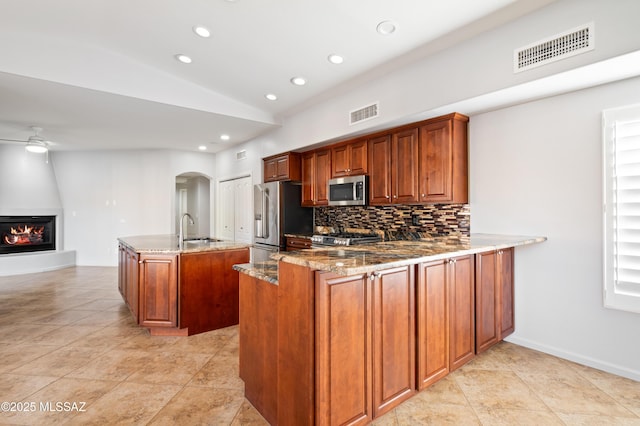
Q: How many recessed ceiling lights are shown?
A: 8